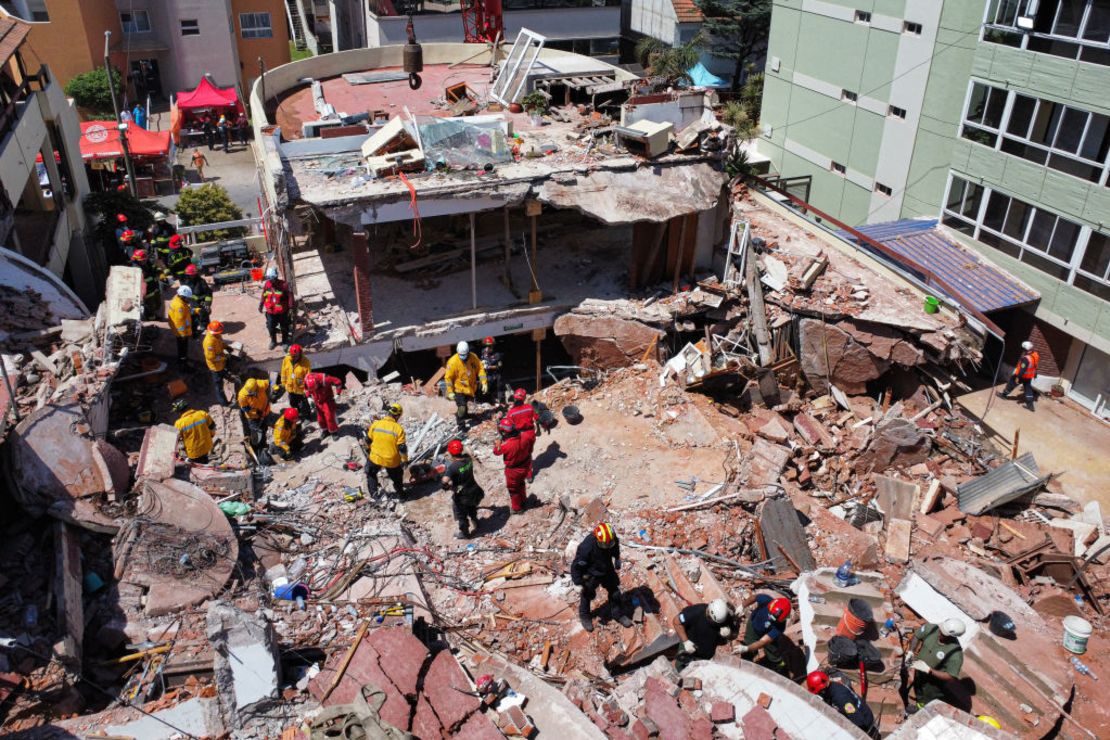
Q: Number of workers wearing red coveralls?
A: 3